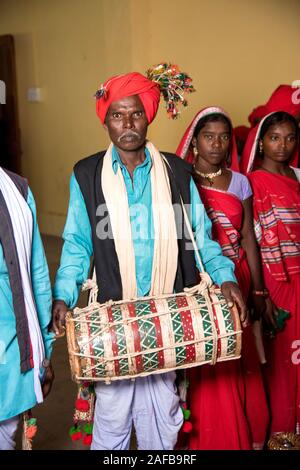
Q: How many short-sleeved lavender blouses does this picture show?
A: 1